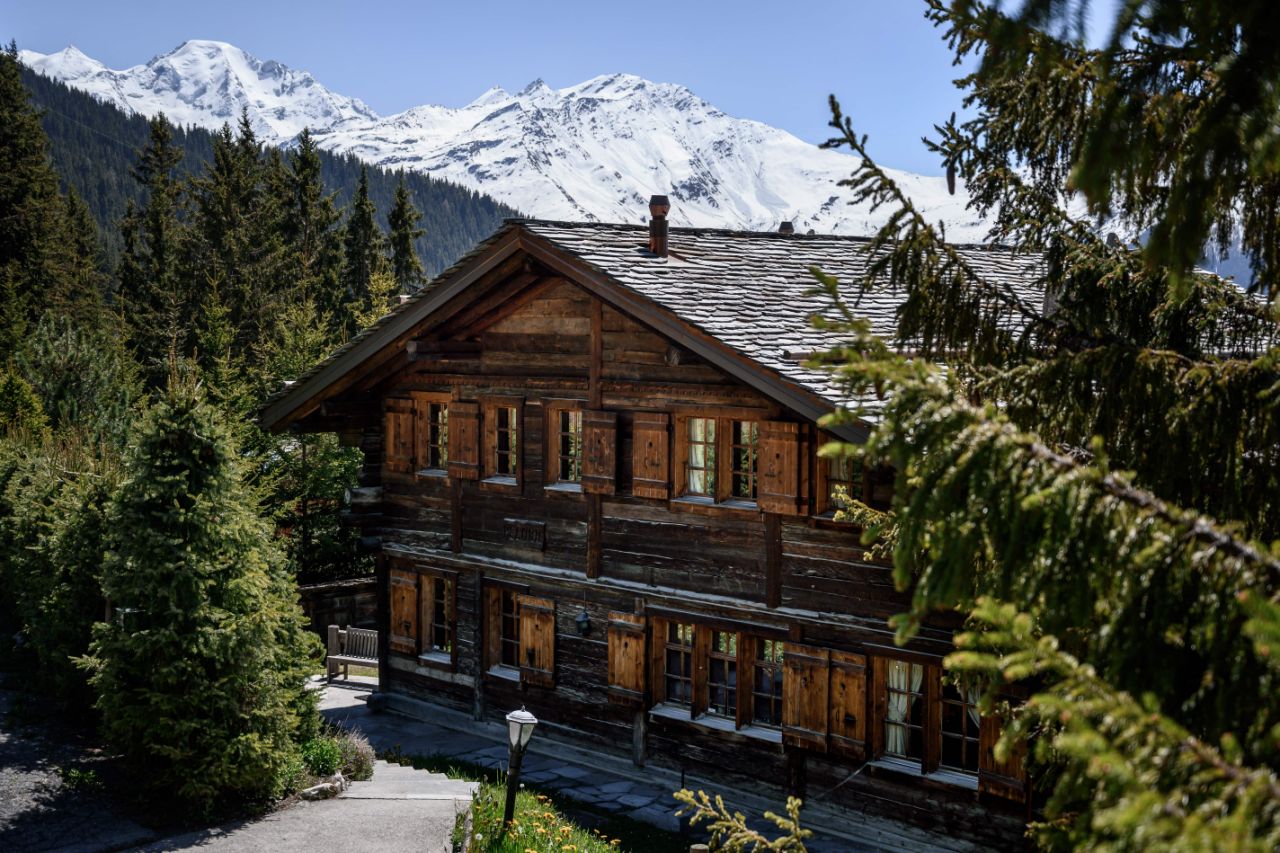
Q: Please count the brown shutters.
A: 11